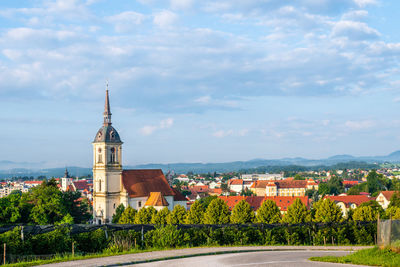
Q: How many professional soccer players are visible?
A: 0